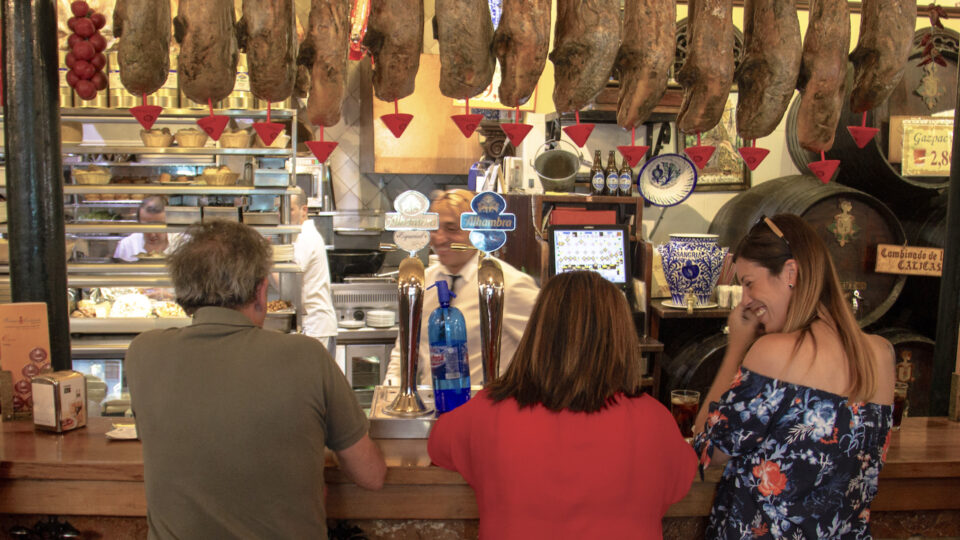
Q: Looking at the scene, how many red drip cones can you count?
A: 13